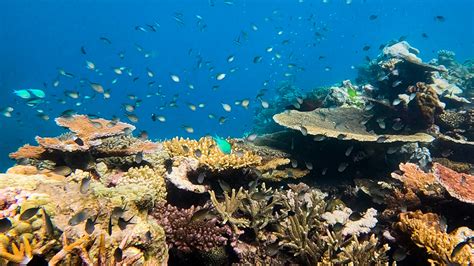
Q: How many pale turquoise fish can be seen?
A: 3